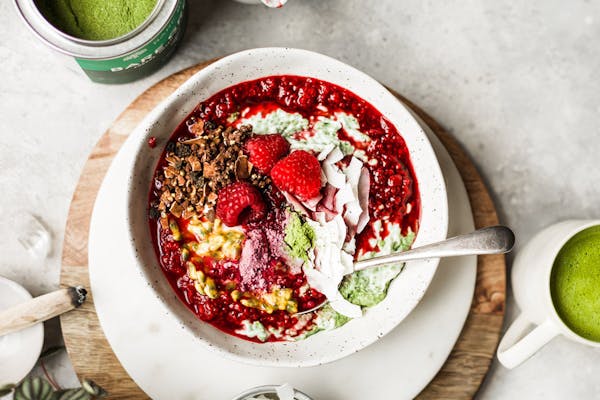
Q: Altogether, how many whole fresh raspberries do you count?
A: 3